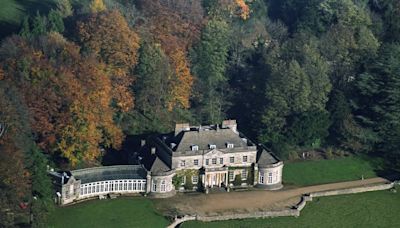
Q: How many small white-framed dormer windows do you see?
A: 3